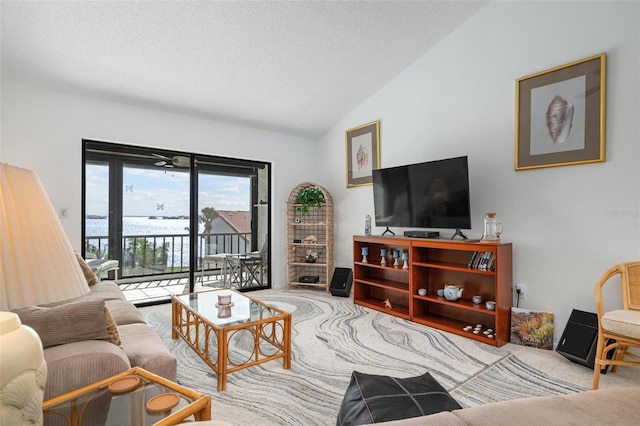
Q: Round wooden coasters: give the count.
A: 2